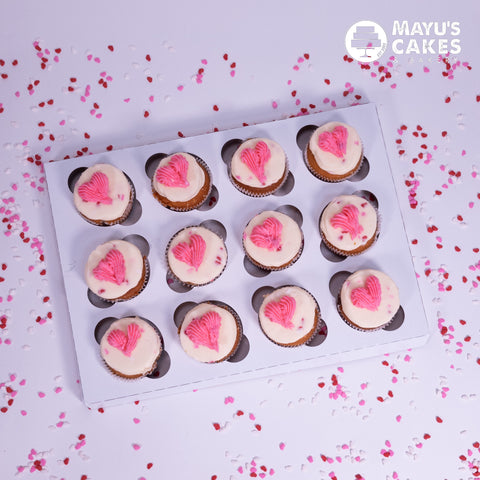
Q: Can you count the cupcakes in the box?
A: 12